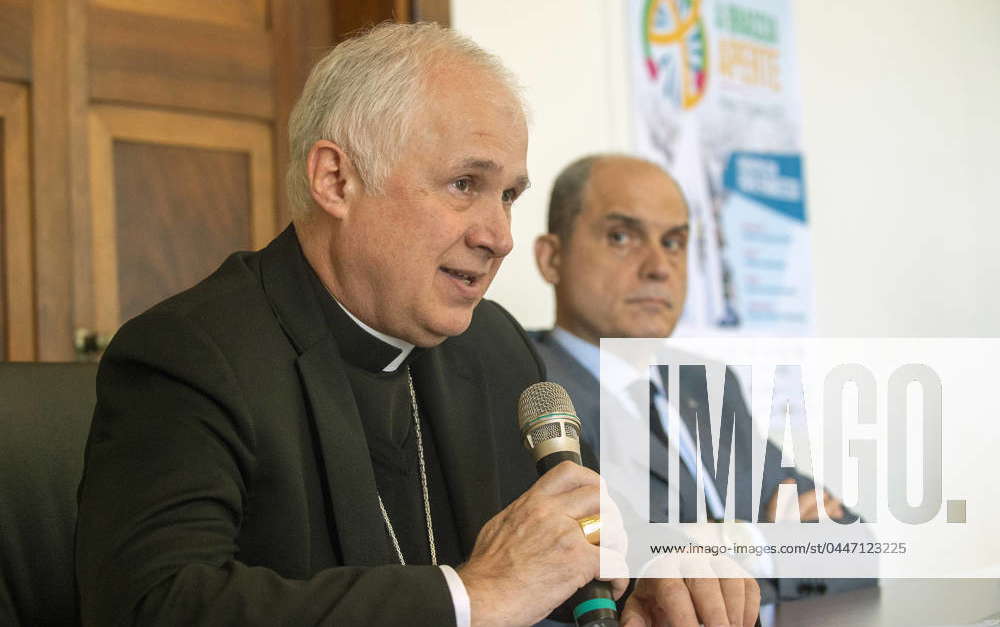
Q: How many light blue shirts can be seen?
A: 1